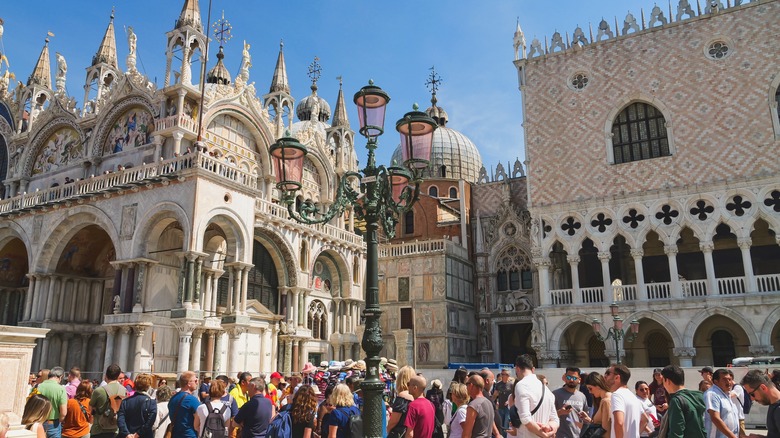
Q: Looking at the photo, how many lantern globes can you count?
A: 8